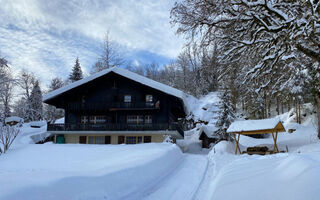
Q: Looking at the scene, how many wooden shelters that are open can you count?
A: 1